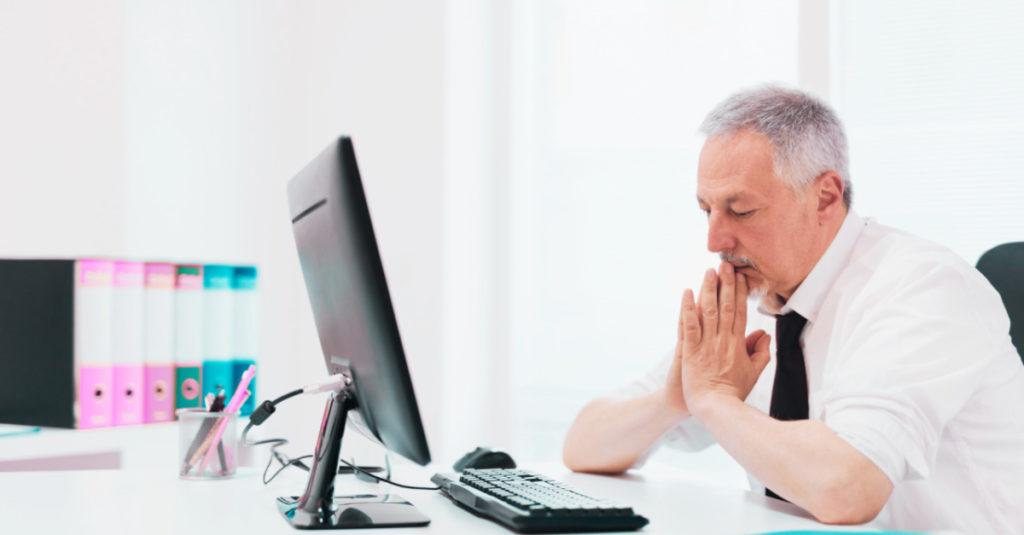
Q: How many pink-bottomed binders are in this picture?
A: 3